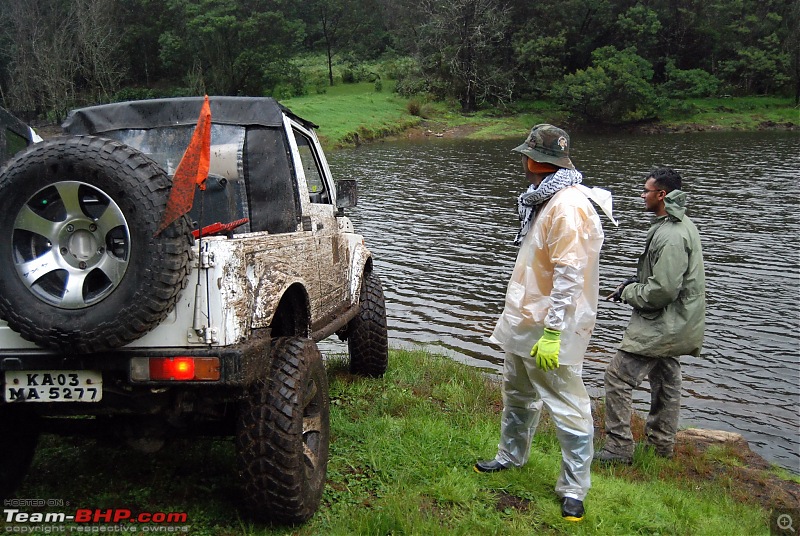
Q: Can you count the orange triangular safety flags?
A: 1